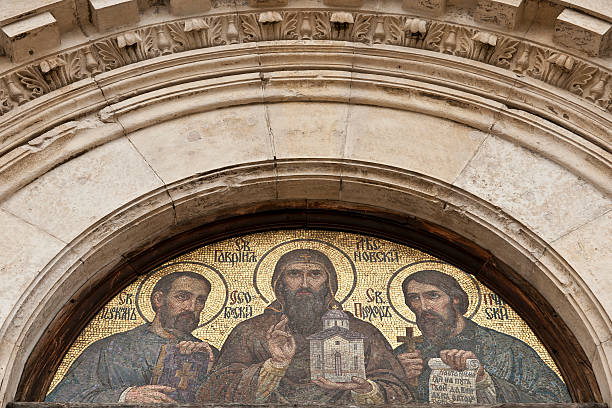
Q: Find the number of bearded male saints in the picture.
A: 3